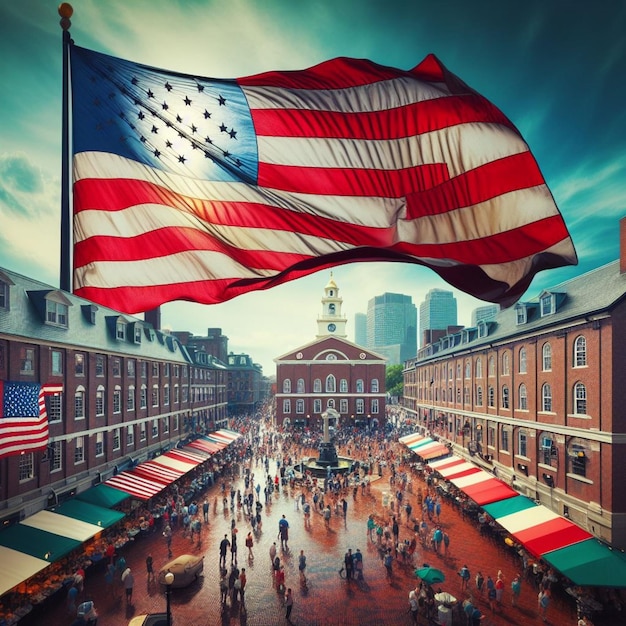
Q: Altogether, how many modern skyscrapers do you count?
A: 4